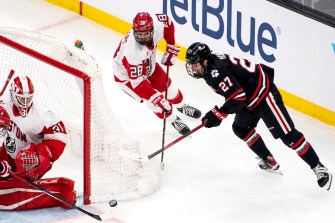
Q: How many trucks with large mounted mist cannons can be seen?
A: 0